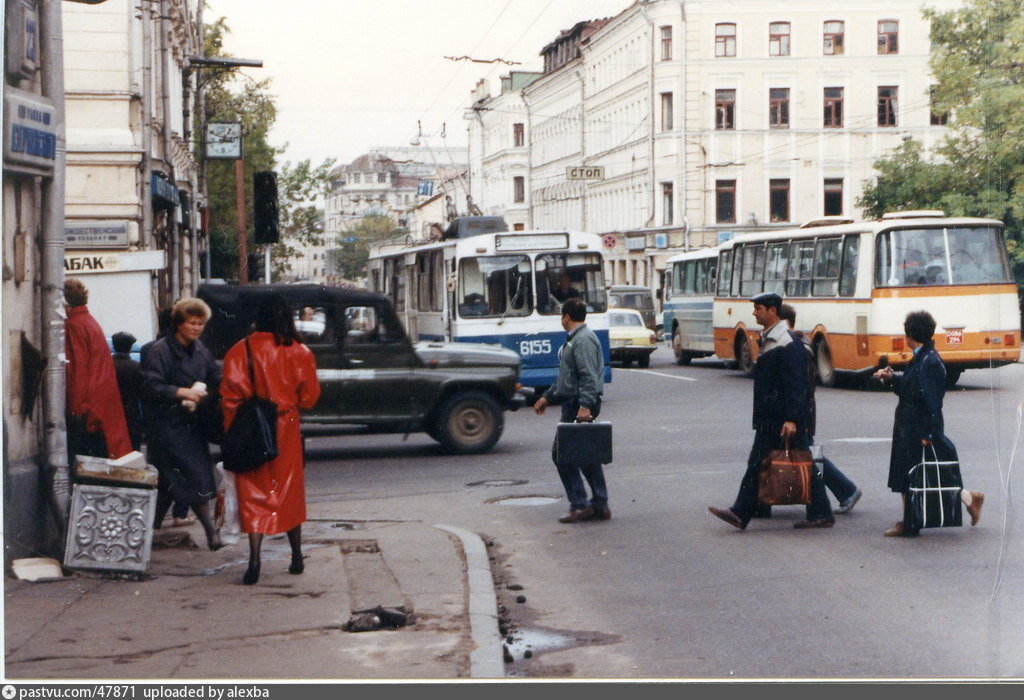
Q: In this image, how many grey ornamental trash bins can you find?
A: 1